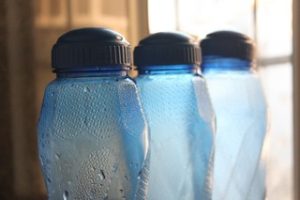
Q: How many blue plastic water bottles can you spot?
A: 3